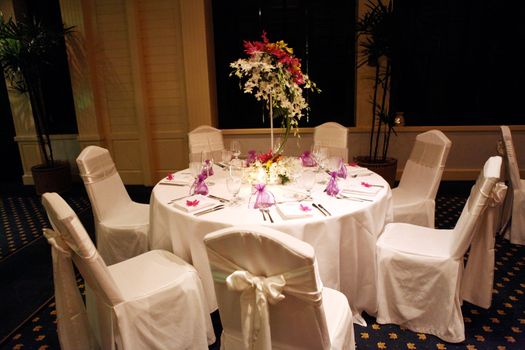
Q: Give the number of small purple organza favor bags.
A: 7